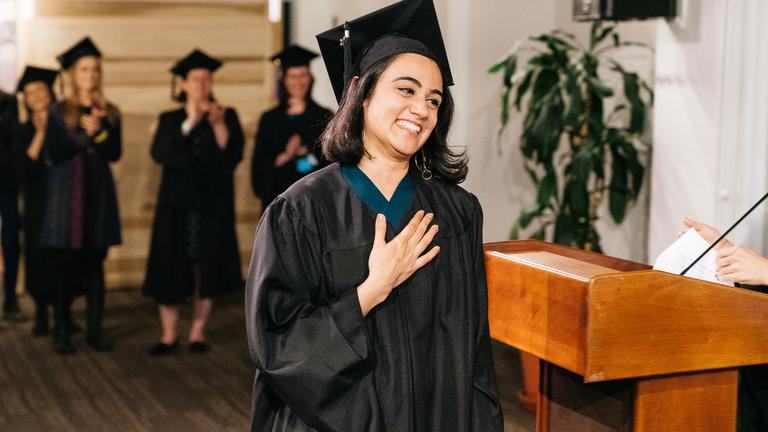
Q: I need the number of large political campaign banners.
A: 0